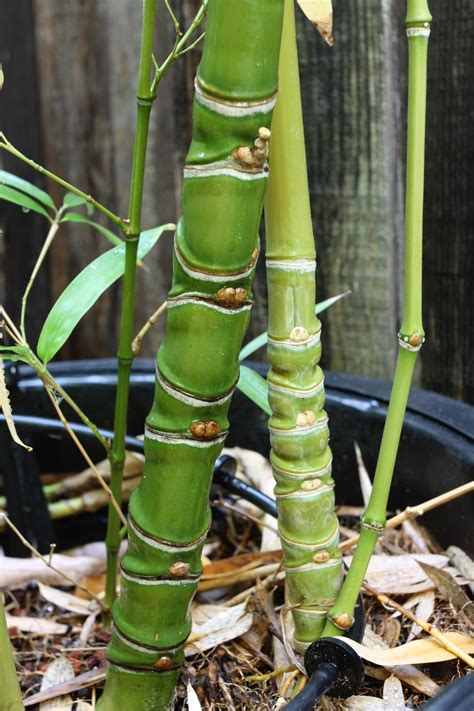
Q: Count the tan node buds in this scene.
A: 11